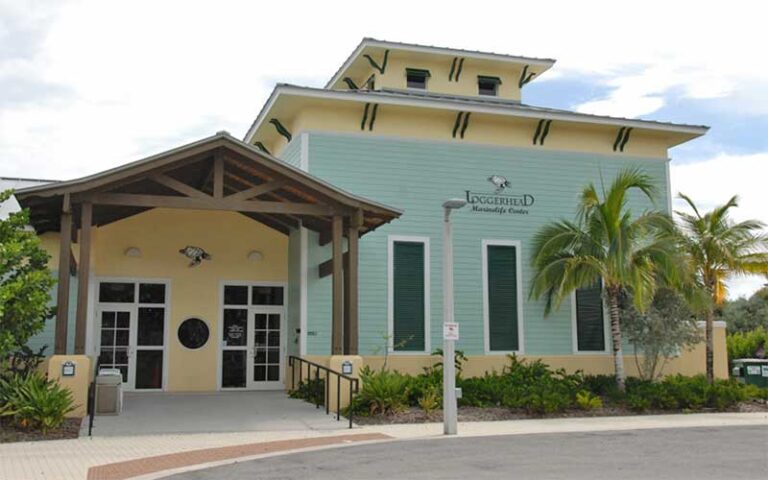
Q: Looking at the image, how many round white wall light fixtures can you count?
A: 2